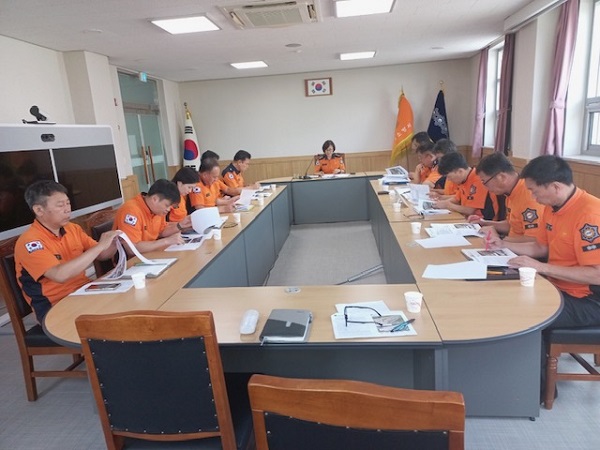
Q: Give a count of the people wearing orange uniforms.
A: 13